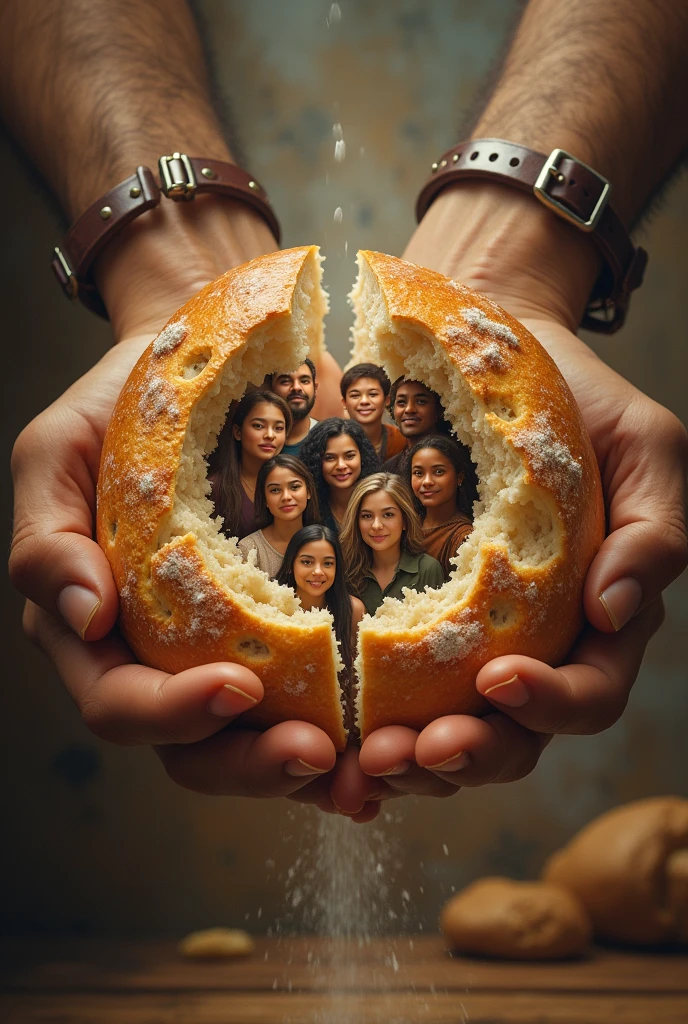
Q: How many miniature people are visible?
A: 9